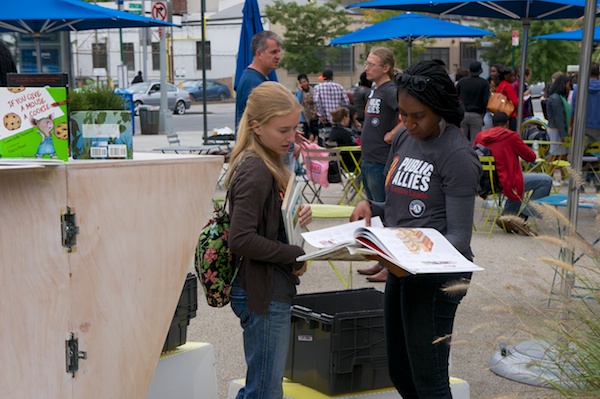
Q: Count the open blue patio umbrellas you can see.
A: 4